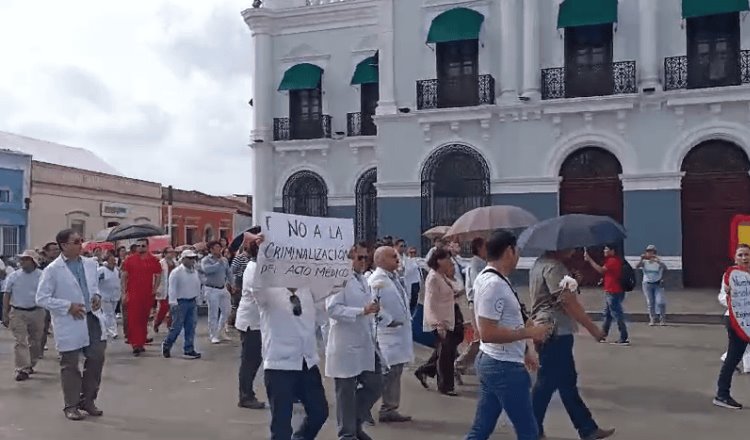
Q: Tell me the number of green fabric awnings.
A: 5